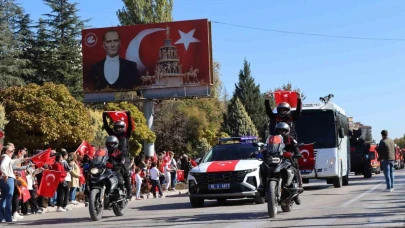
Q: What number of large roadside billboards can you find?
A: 1